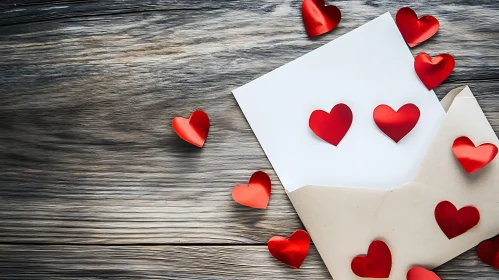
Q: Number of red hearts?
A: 13